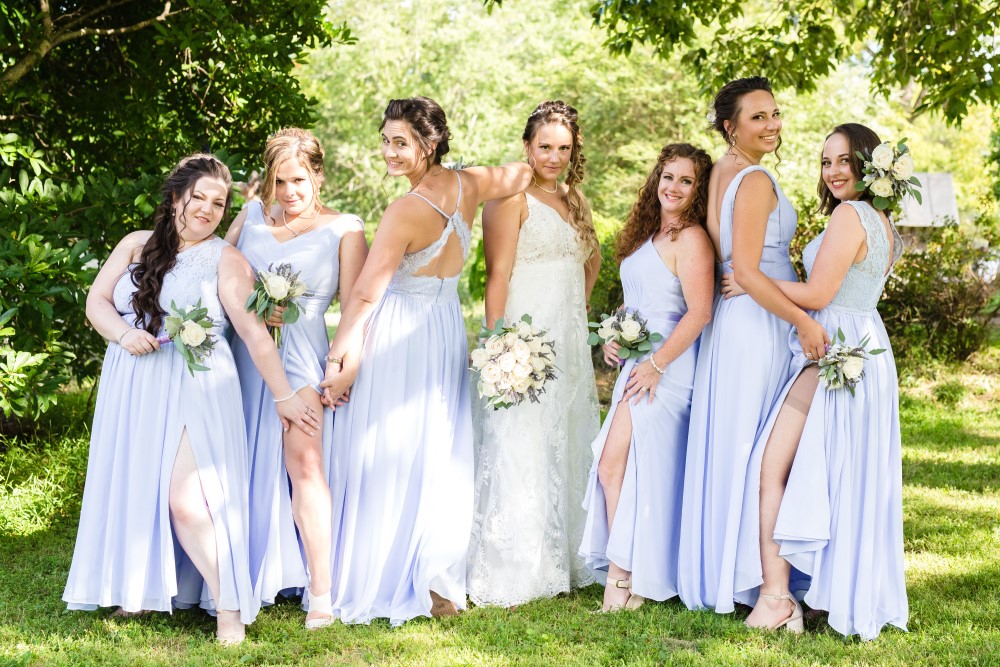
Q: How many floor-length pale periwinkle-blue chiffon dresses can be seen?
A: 6